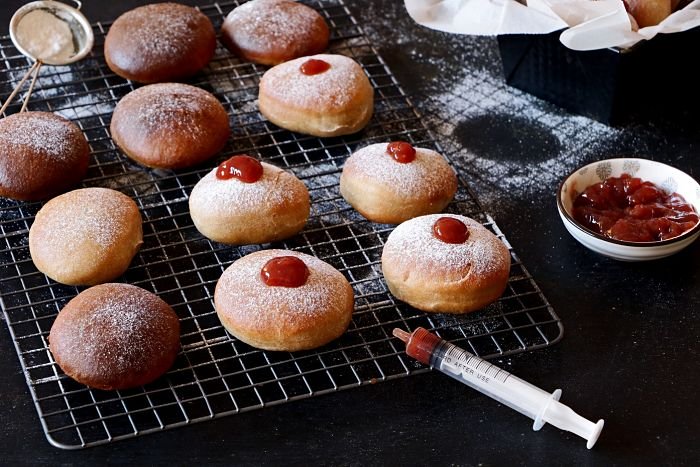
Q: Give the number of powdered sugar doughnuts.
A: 11